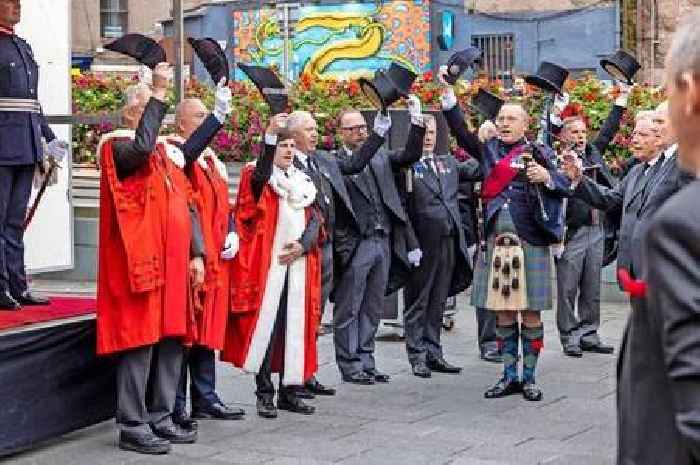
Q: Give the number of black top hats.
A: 5